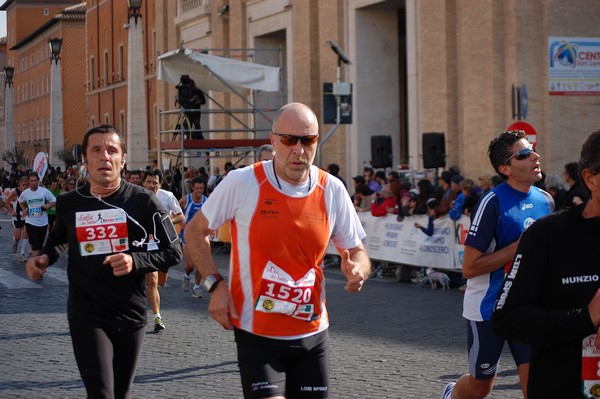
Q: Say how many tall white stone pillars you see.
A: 3